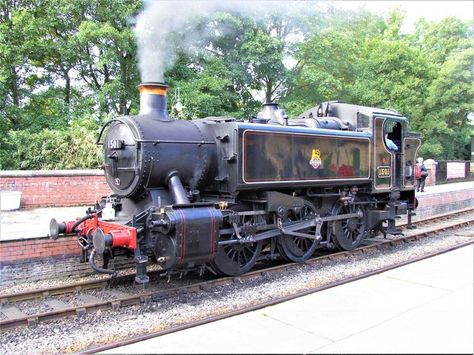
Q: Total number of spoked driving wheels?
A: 3